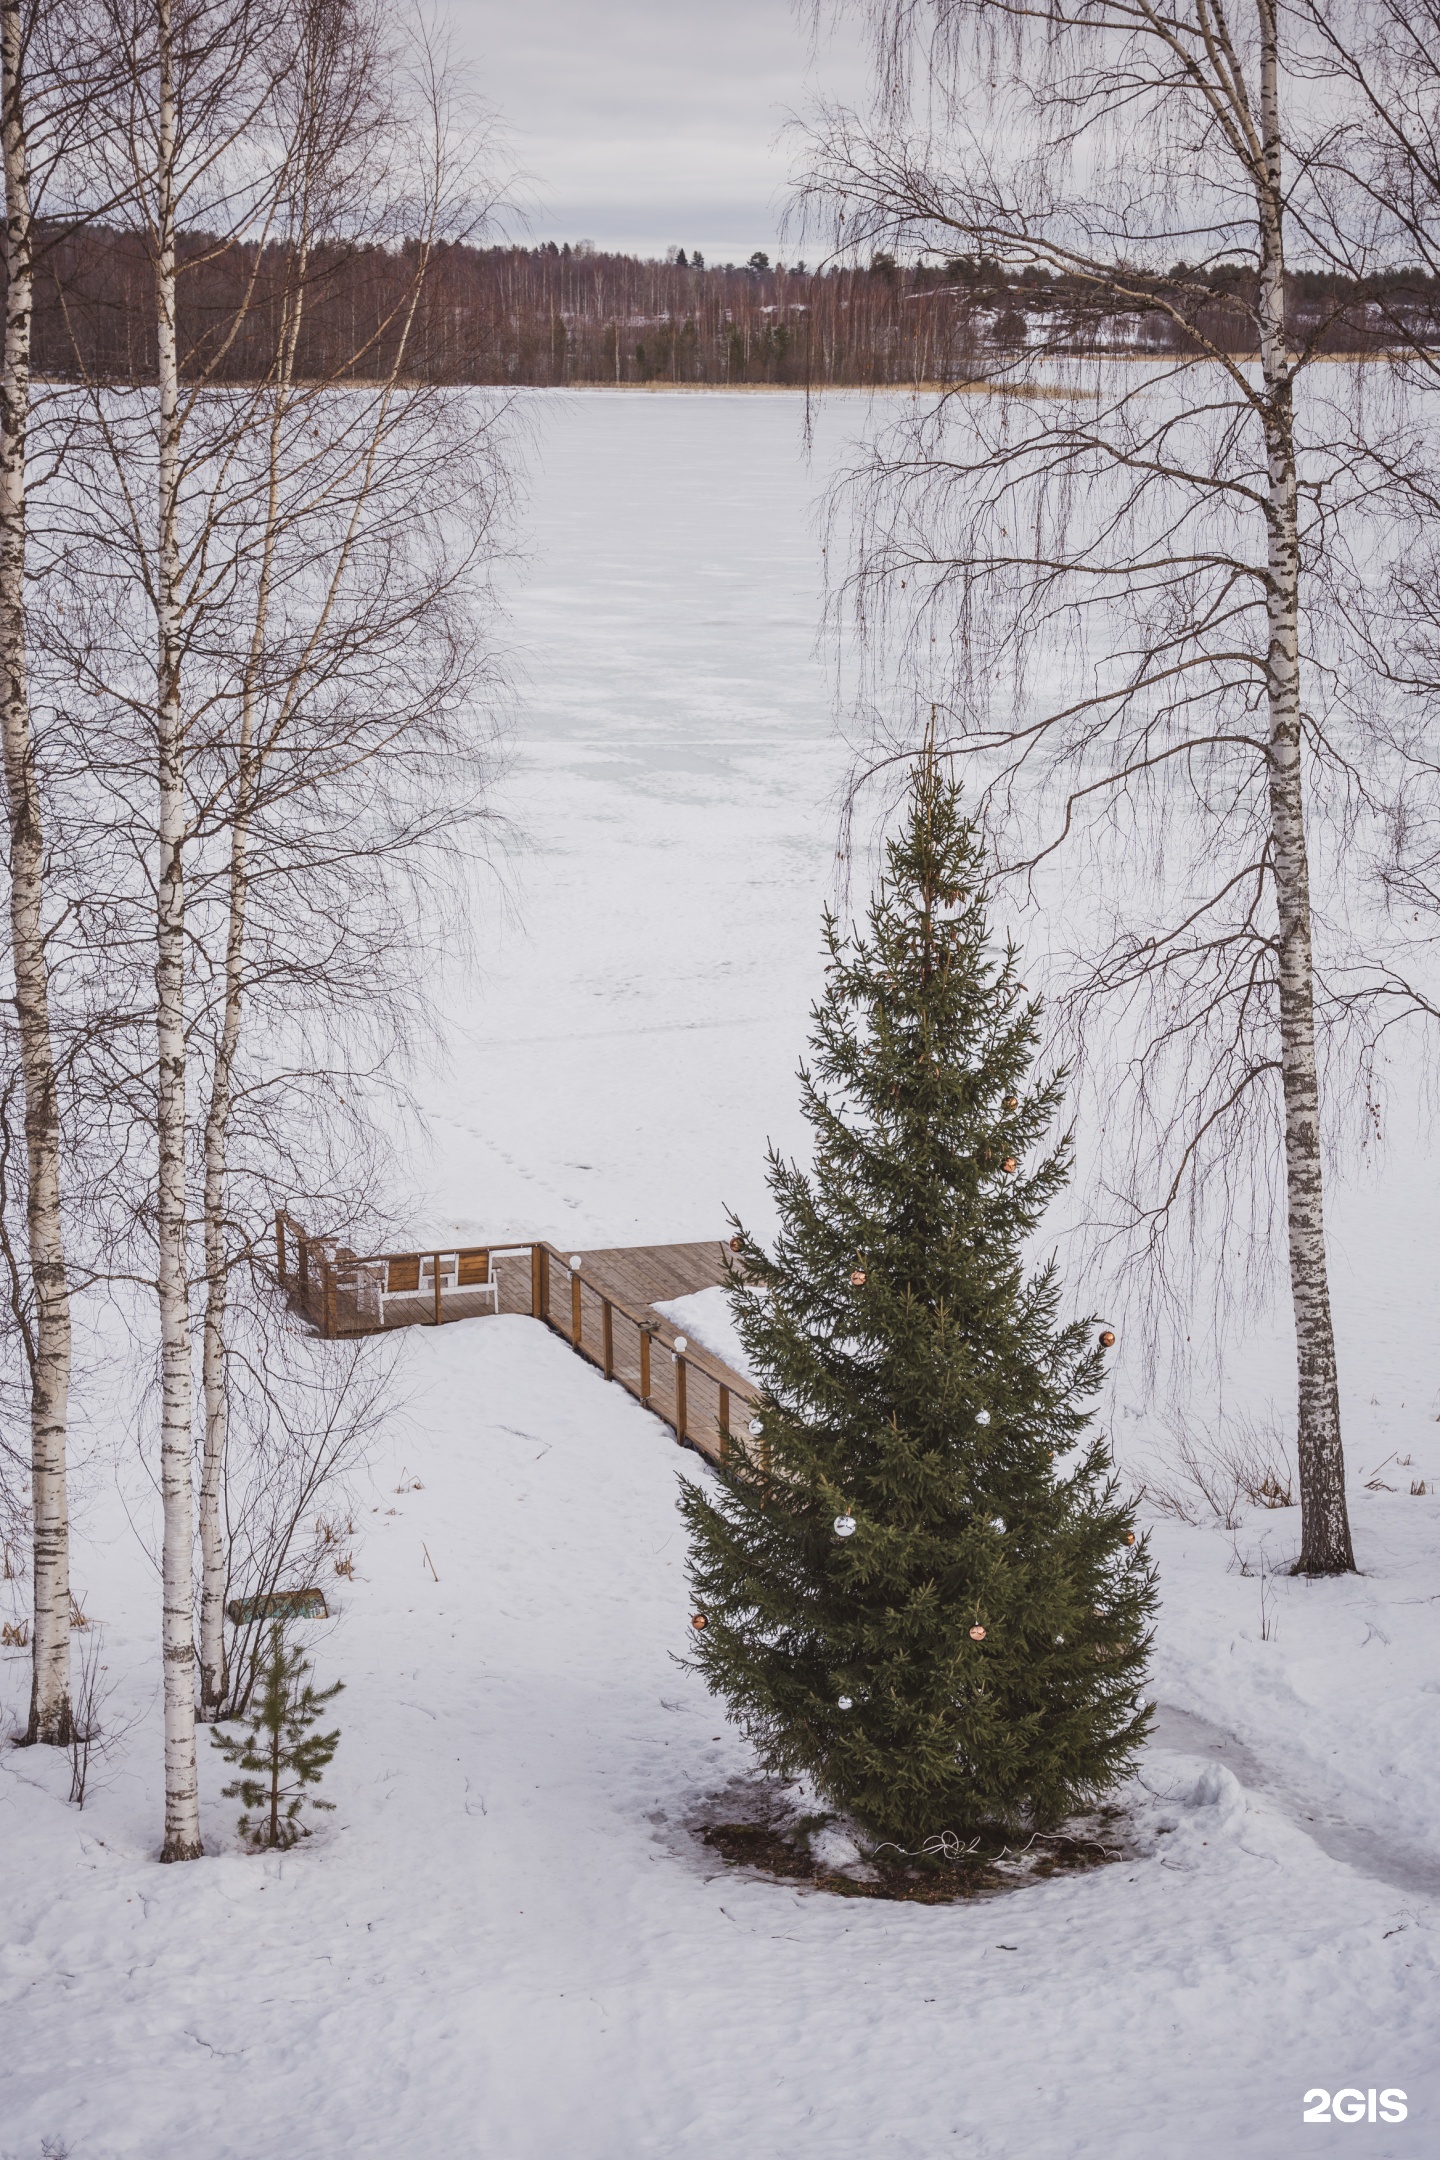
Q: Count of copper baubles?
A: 8